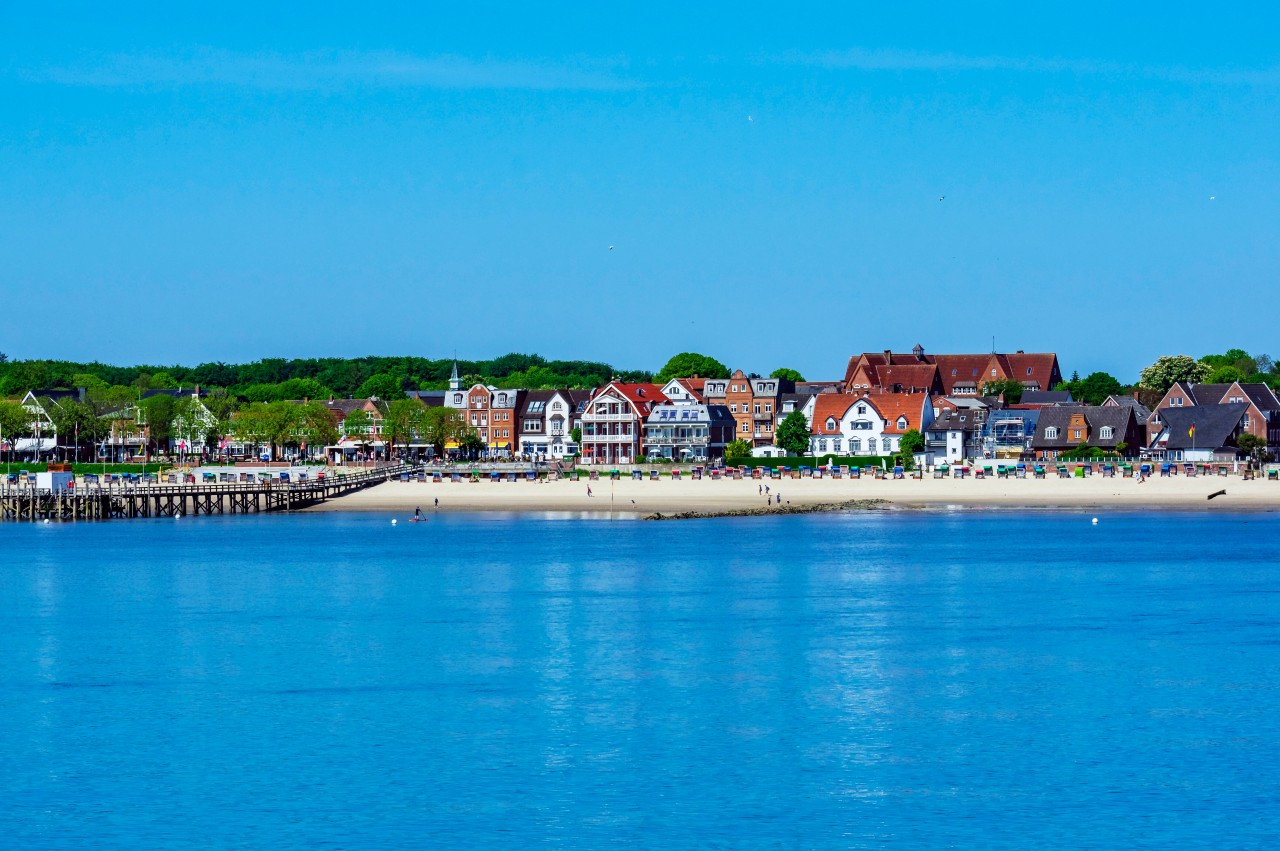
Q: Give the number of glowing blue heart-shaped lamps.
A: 0